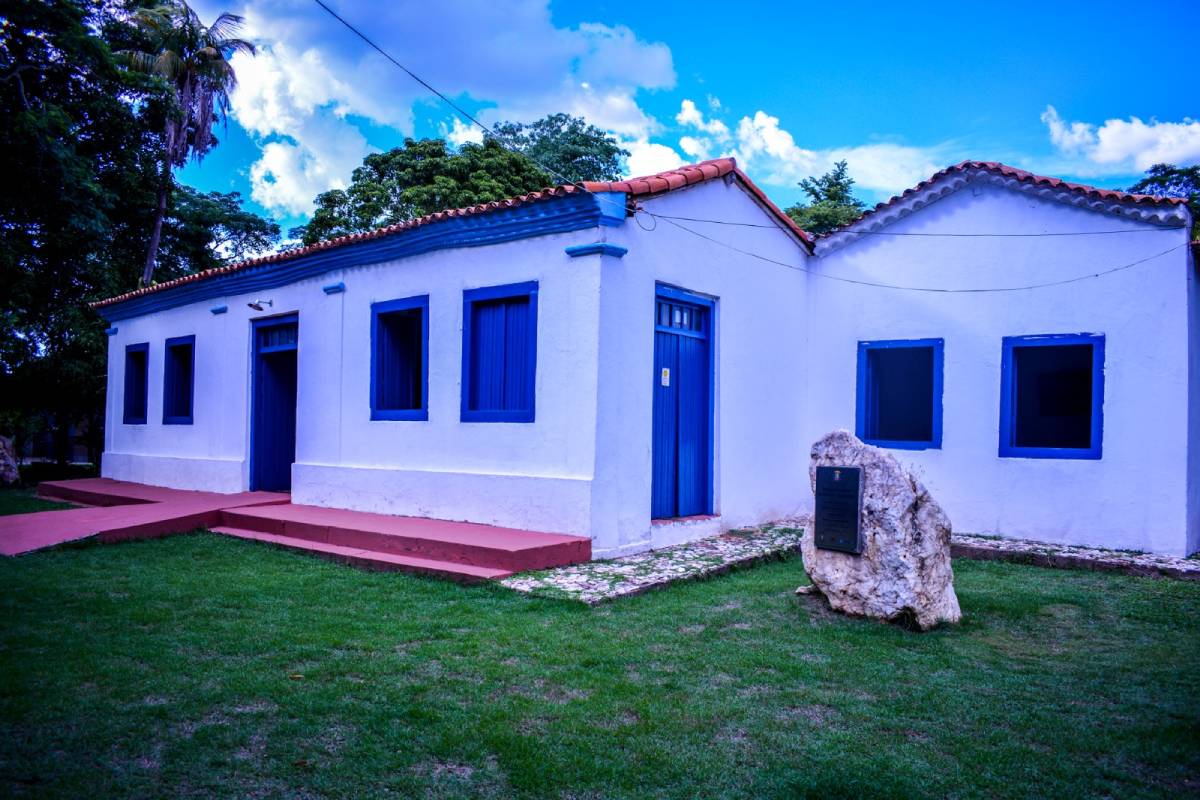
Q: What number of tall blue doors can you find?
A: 2